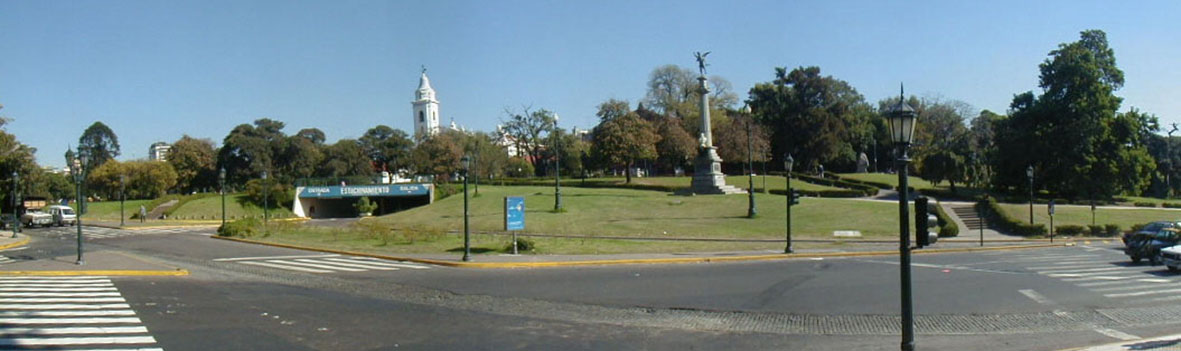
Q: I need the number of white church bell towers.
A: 1